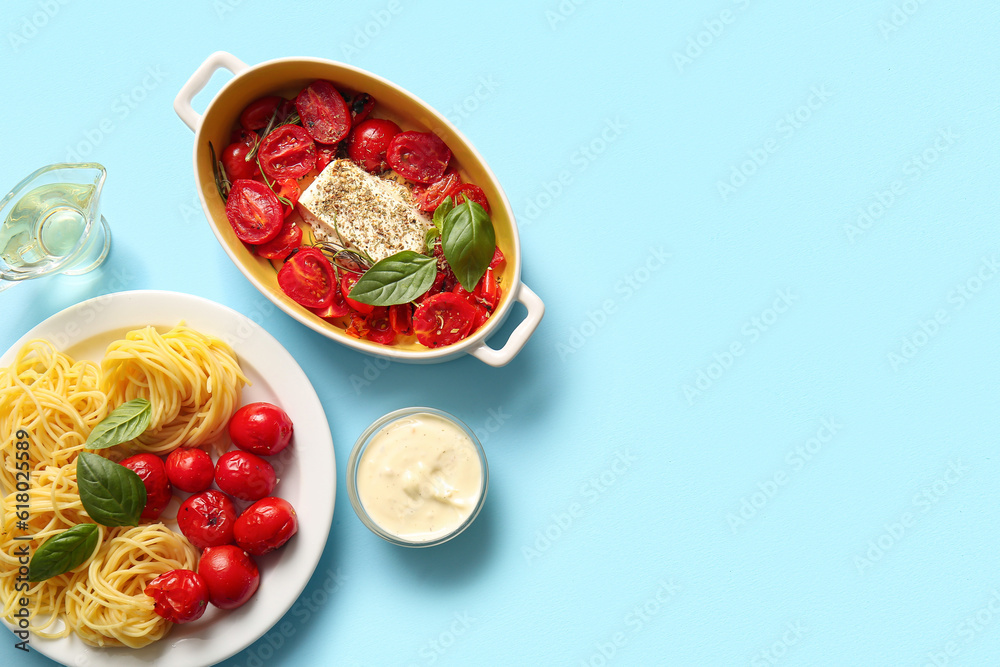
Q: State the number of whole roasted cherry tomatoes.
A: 8